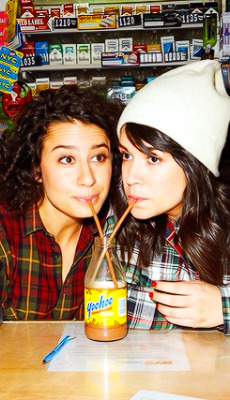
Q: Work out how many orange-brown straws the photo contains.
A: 2